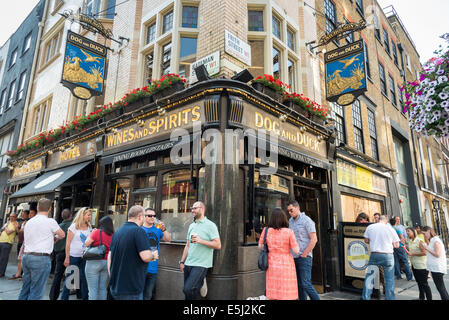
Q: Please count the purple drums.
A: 0